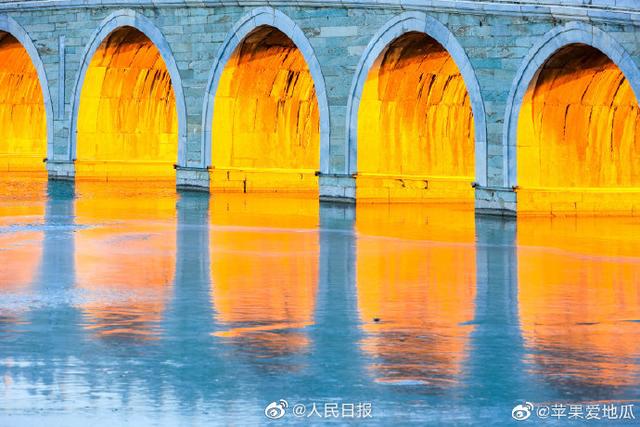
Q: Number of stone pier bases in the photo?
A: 4